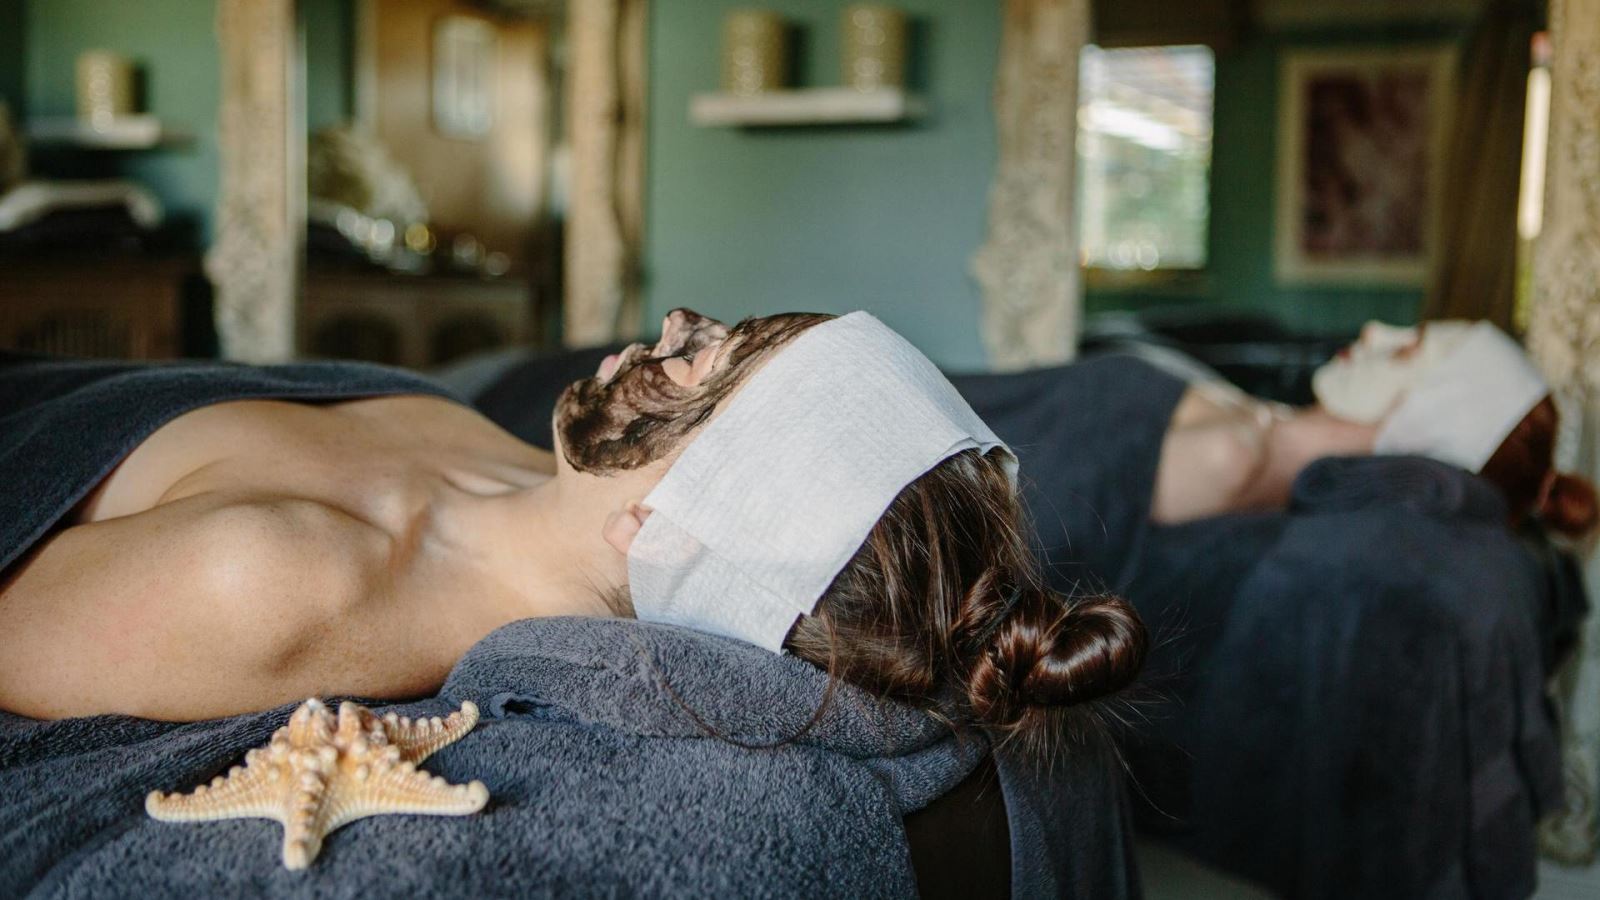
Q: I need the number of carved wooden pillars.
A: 4